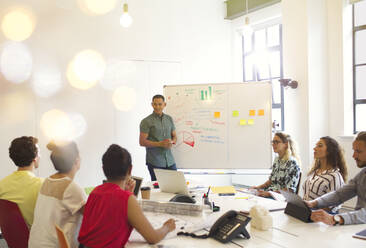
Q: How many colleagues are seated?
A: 6